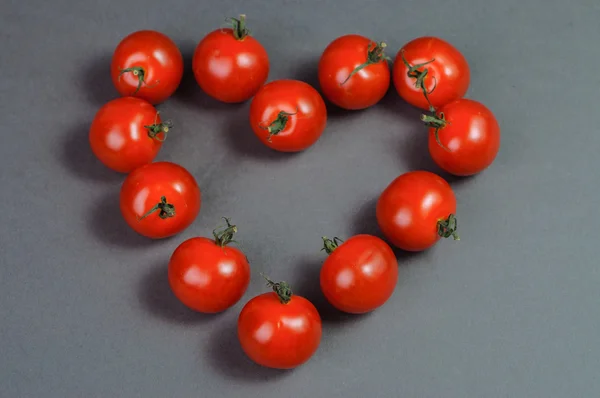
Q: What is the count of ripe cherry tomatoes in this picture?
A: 12